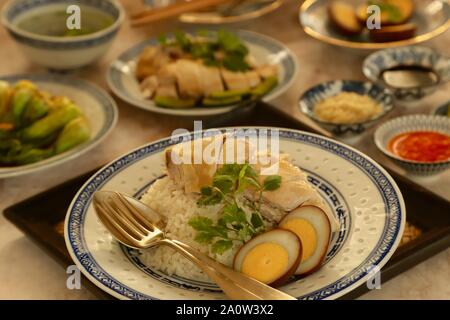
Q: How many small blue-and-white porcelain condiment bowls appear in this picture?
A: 3